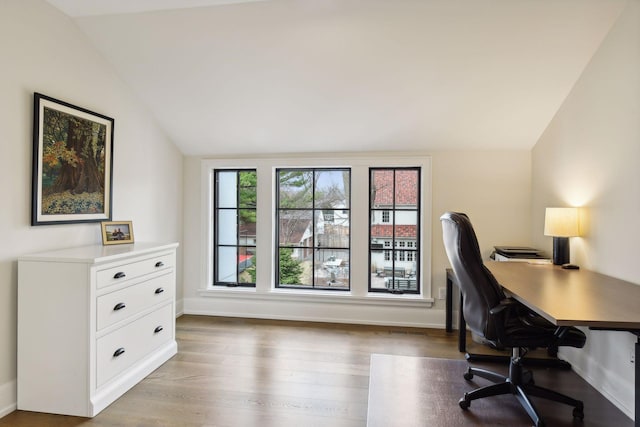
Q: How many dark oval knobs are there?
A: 6